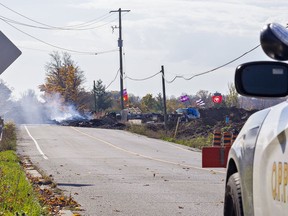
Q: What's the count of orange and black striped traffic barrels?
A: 3